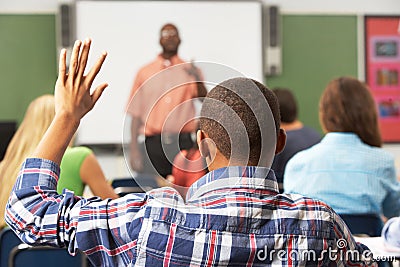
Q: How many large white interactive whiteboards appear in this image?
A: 1